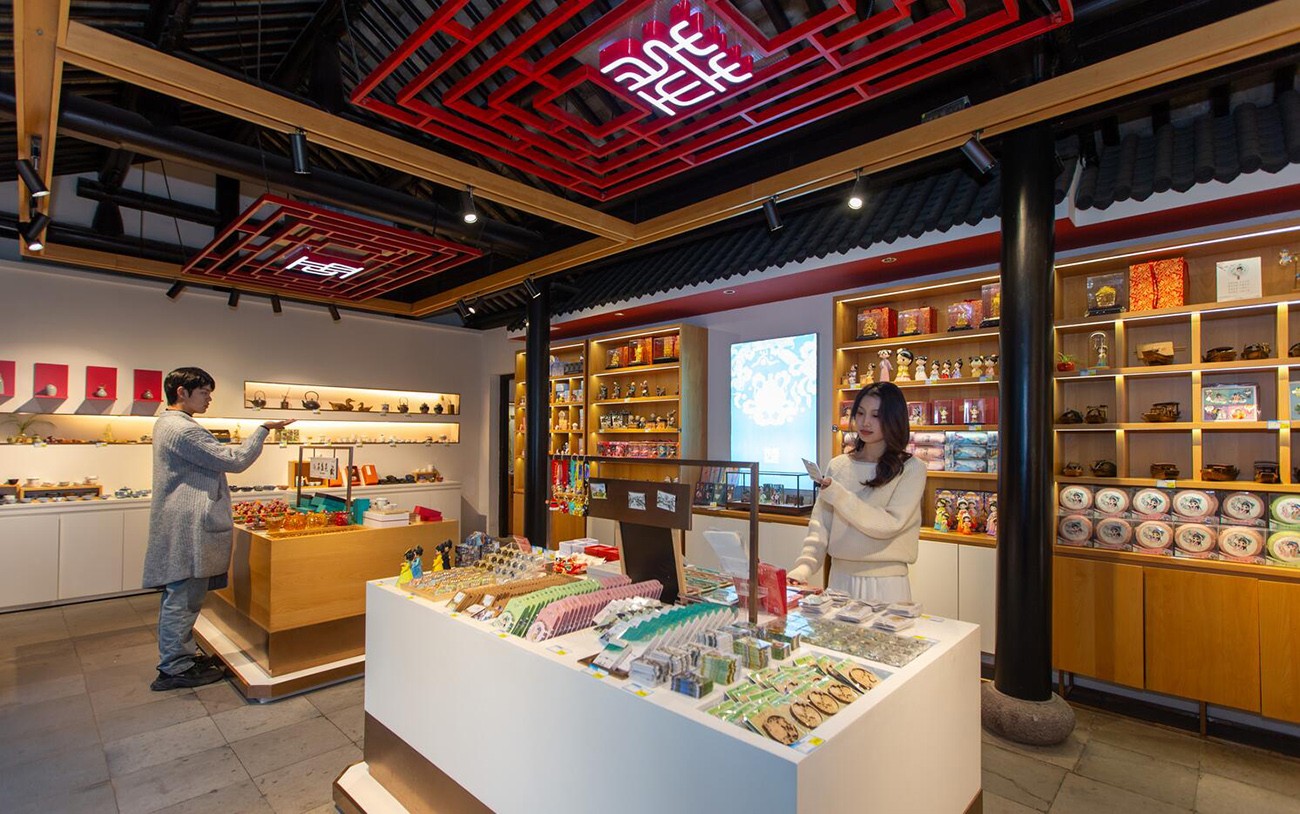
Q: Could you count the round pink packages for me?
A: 10